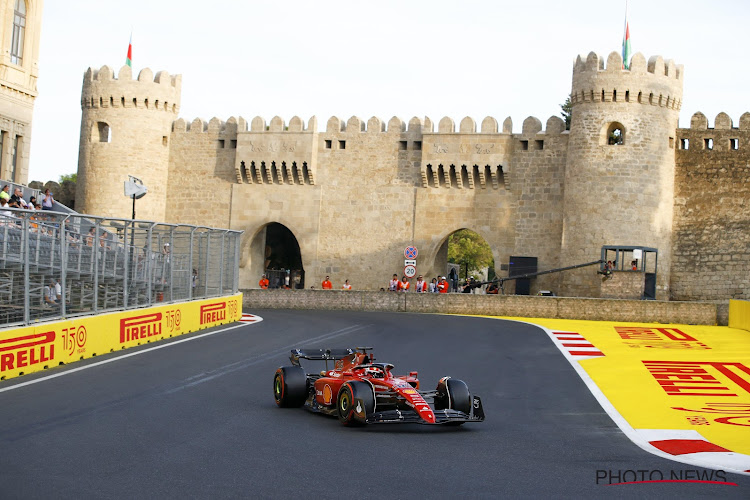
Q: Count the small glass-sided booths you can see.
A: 1